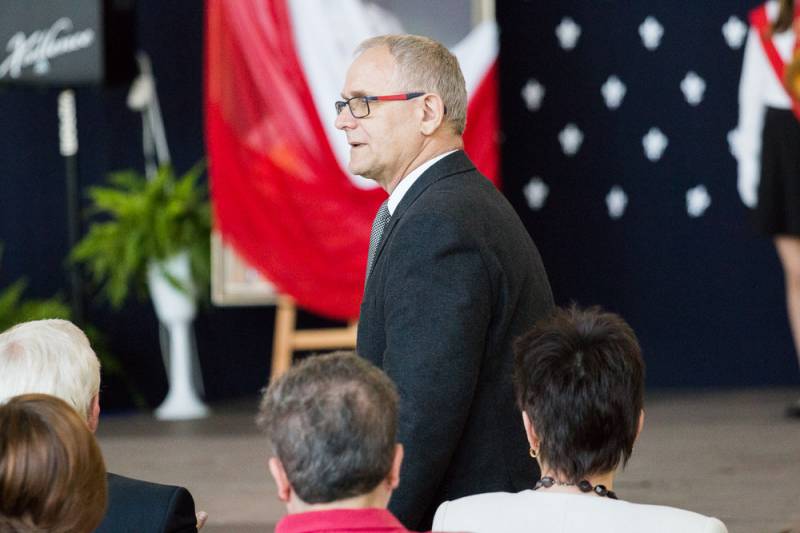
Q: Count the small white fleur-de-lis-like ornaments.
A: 12